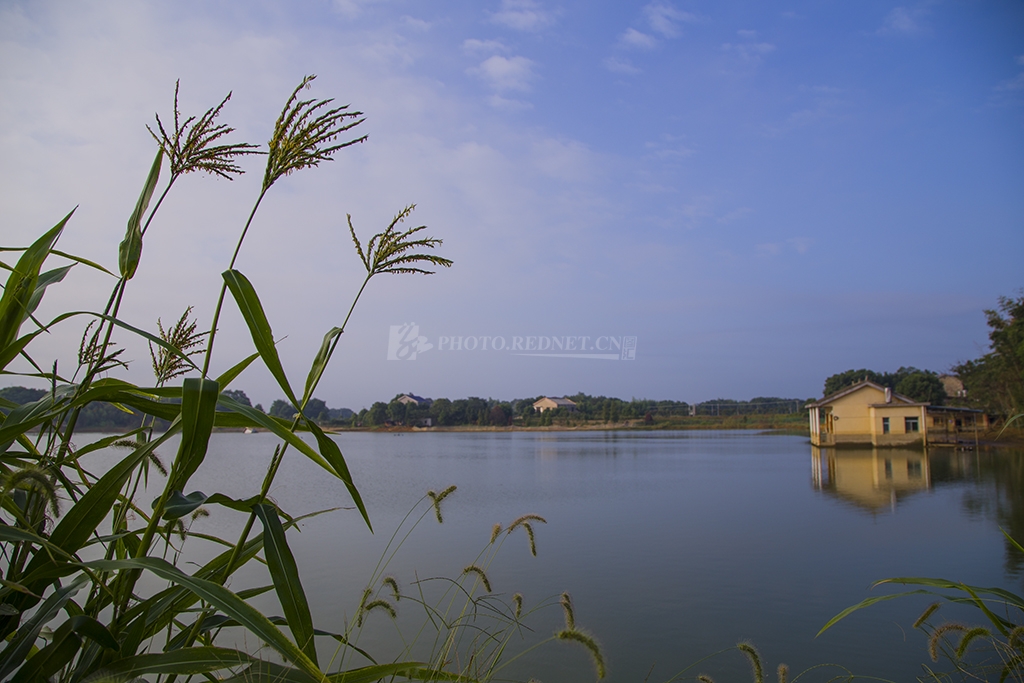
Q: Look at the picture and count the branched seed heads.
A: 5